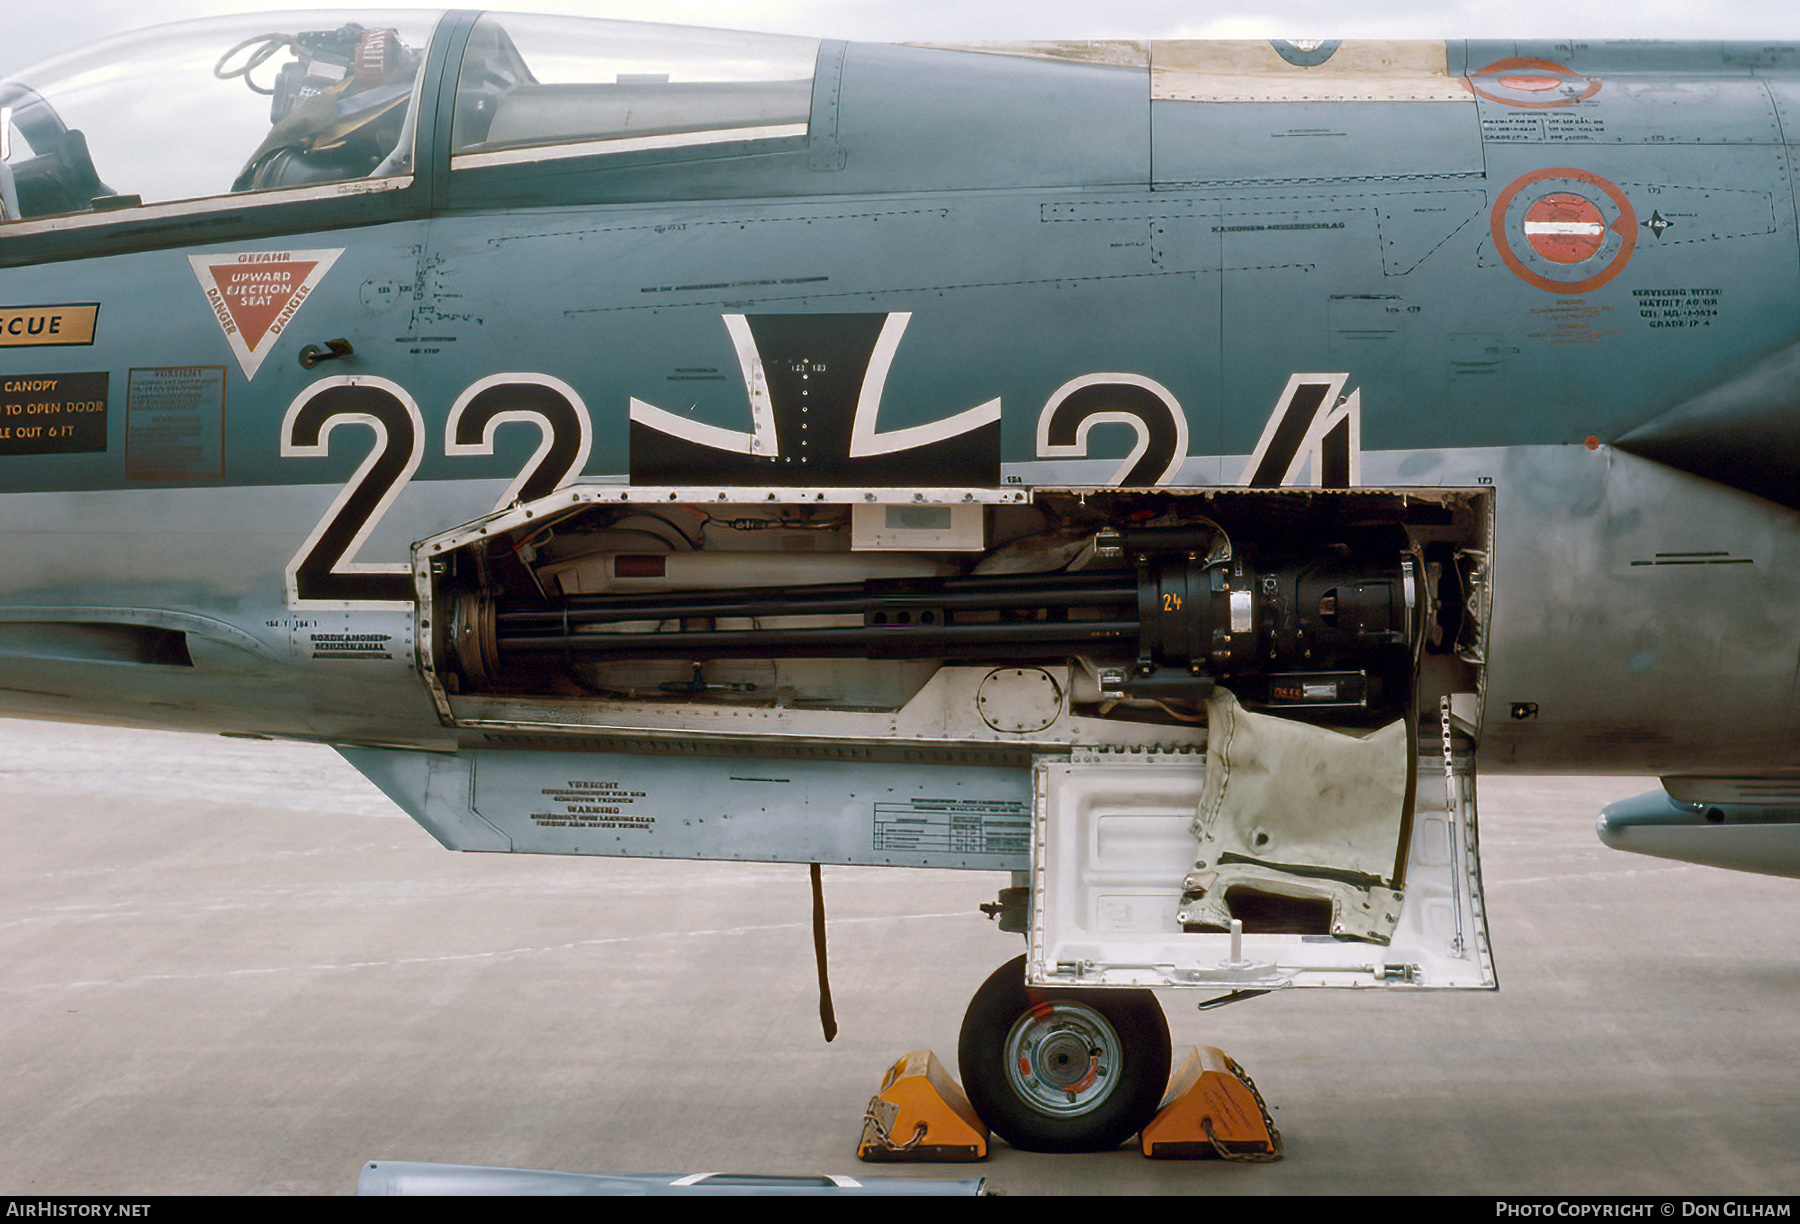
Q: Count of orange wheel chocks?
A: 2